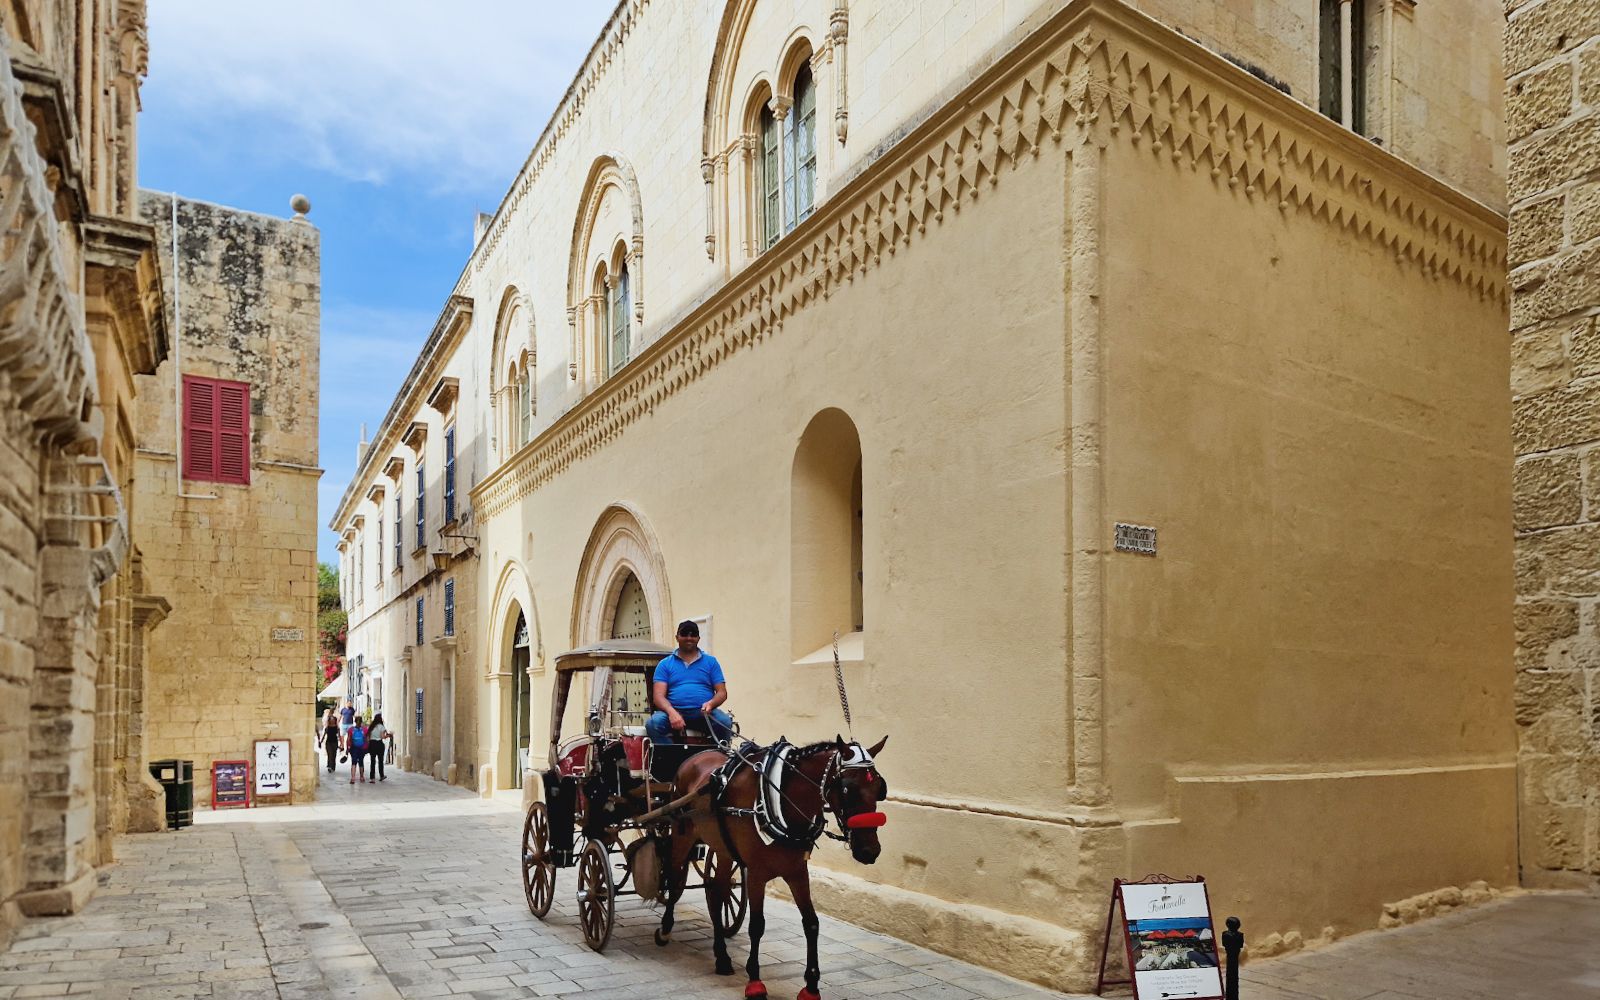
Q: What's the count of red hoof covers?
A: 2